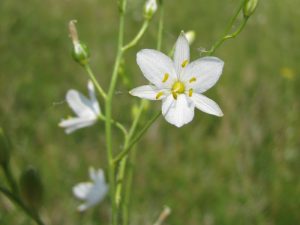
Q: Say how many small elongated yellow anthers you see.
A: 6